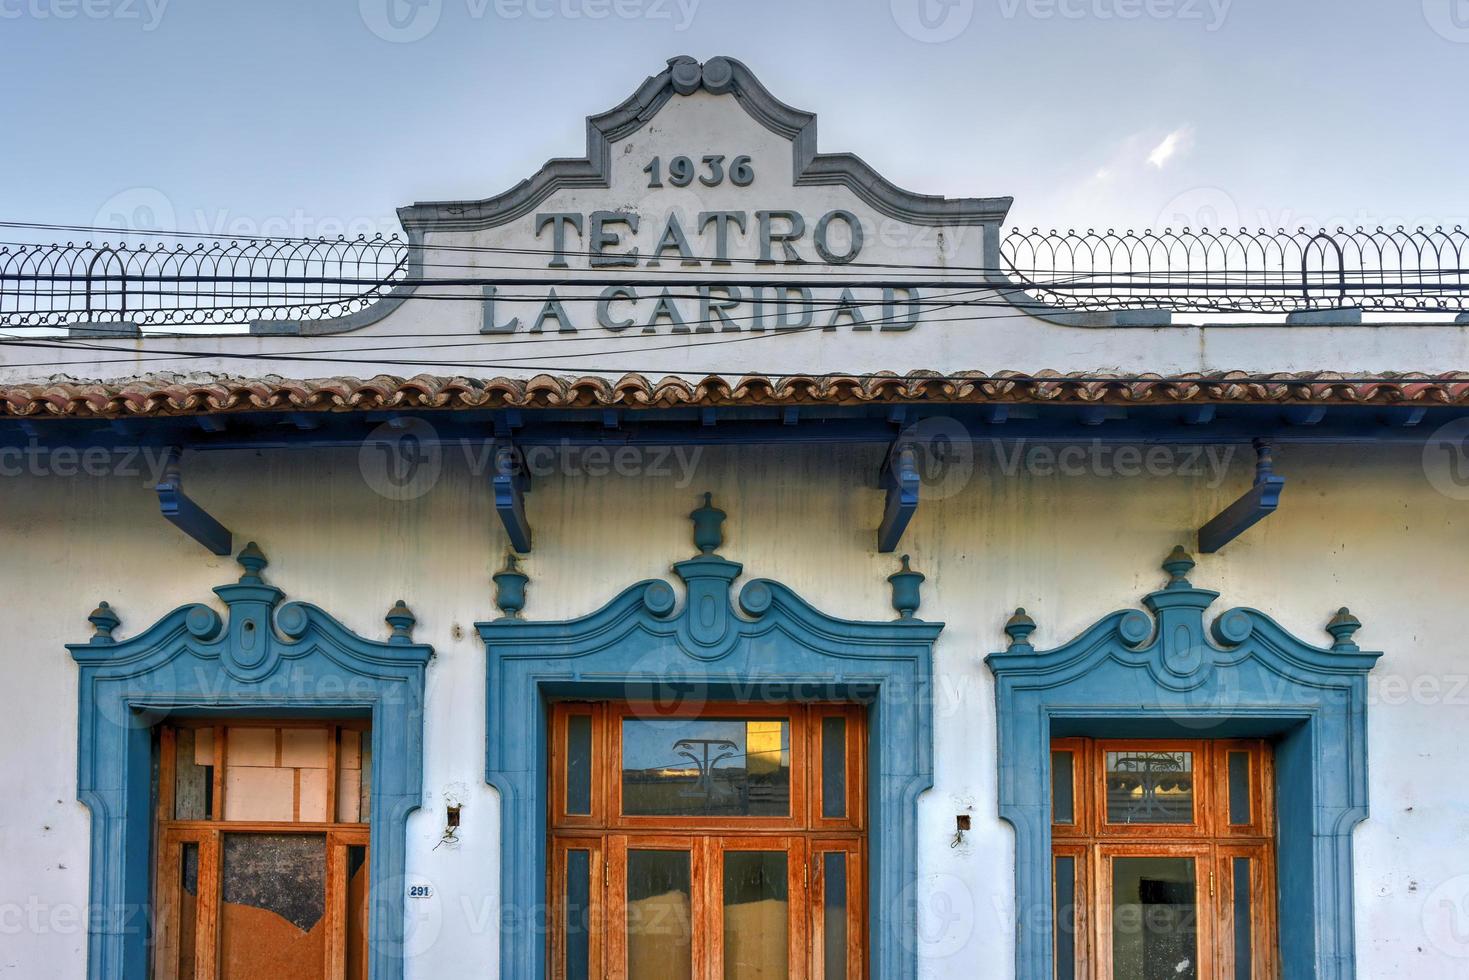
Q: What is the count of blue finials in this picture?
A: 9